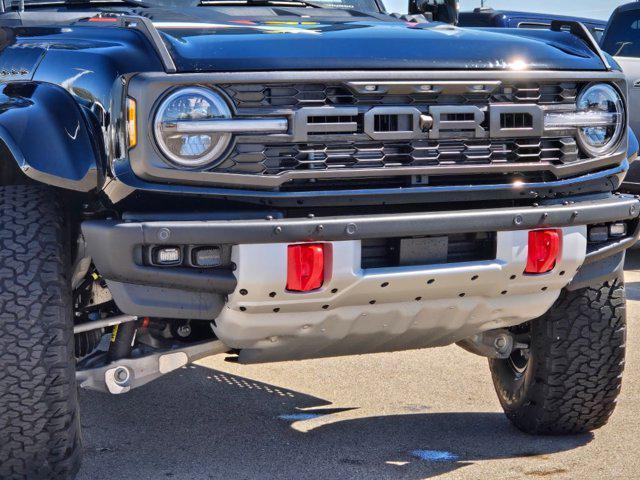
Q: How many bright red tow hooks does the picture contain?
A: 2